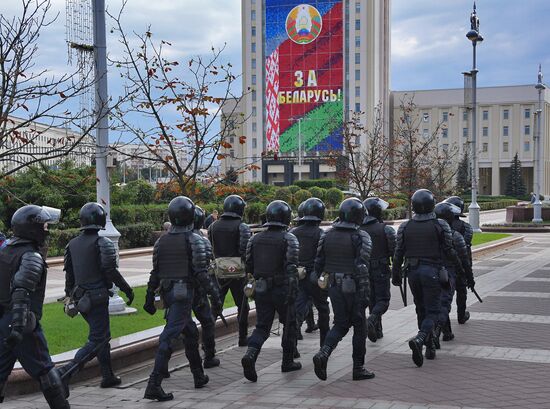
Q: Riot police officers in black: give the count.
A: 13